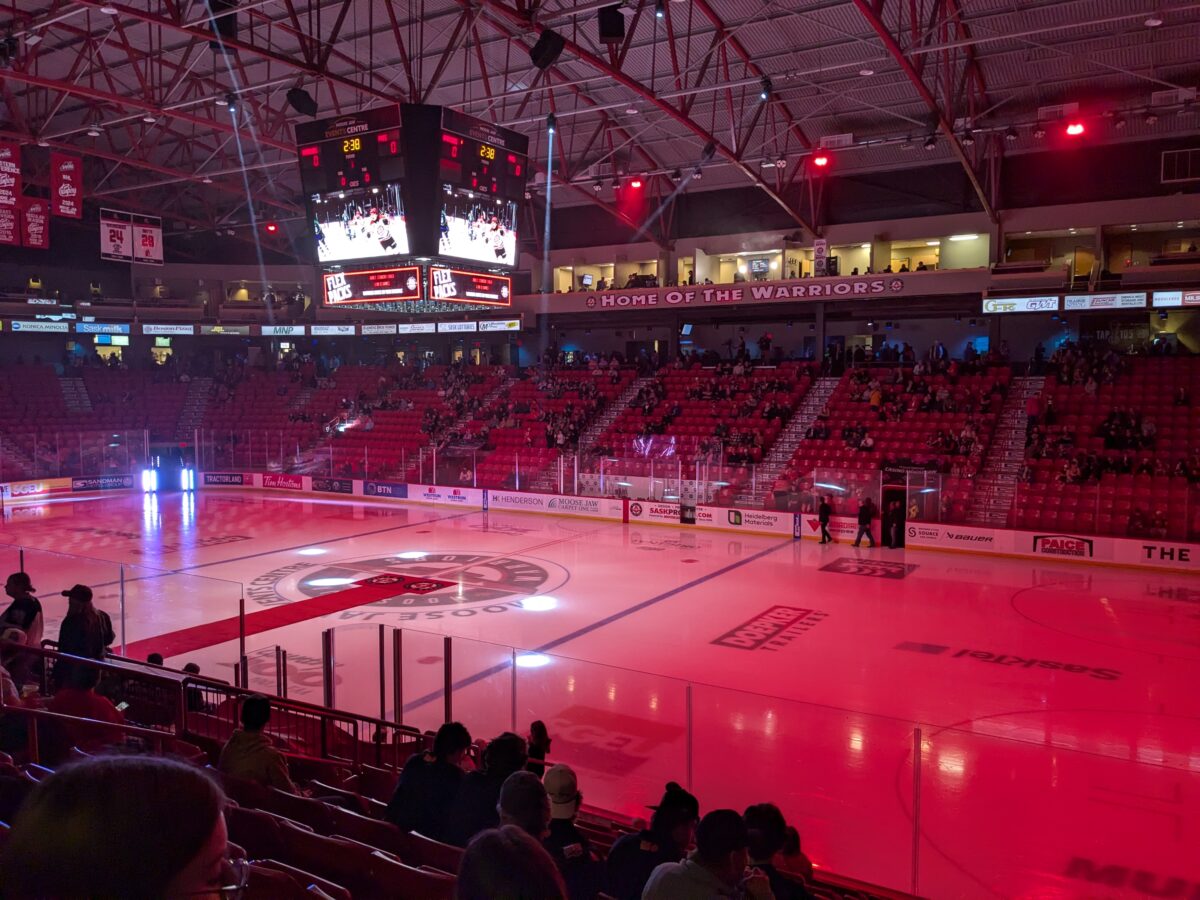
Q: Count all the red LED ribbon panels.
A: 2